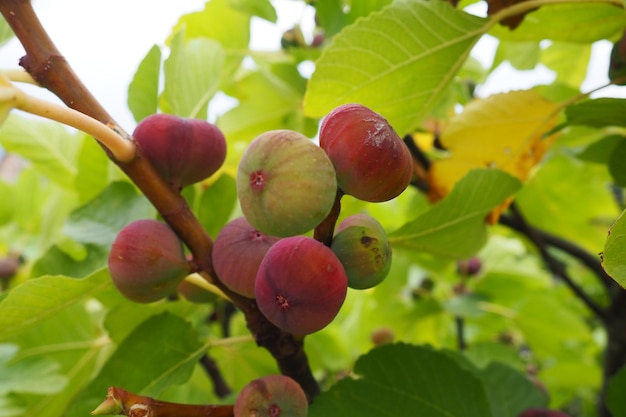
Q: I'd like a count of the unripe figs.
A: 2